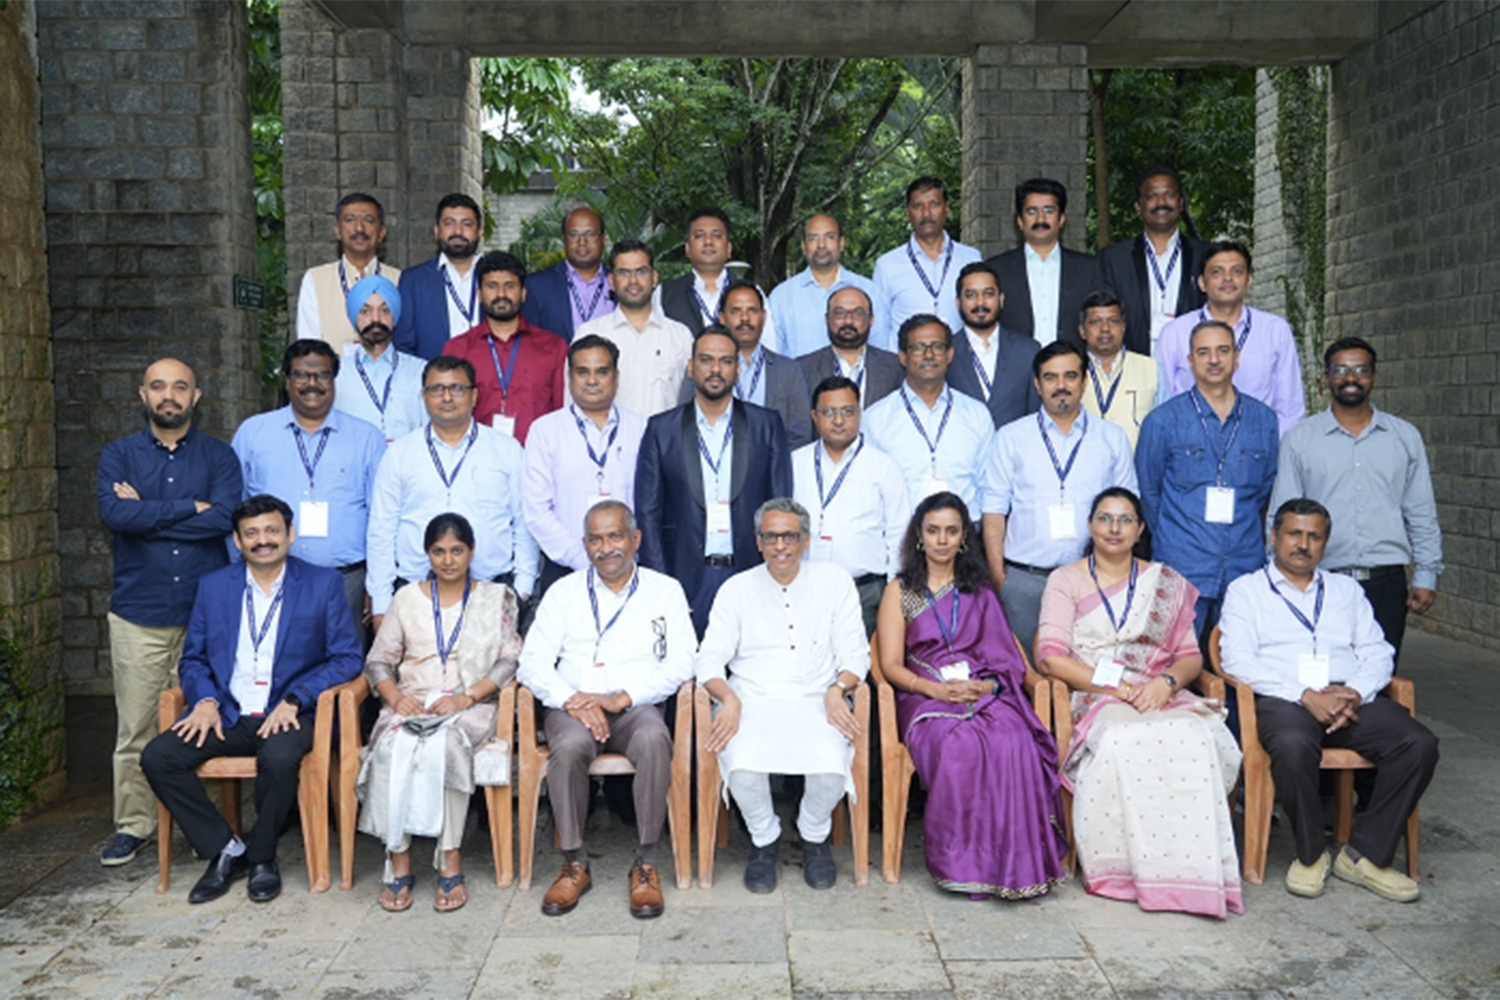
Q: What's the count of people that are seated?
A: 7